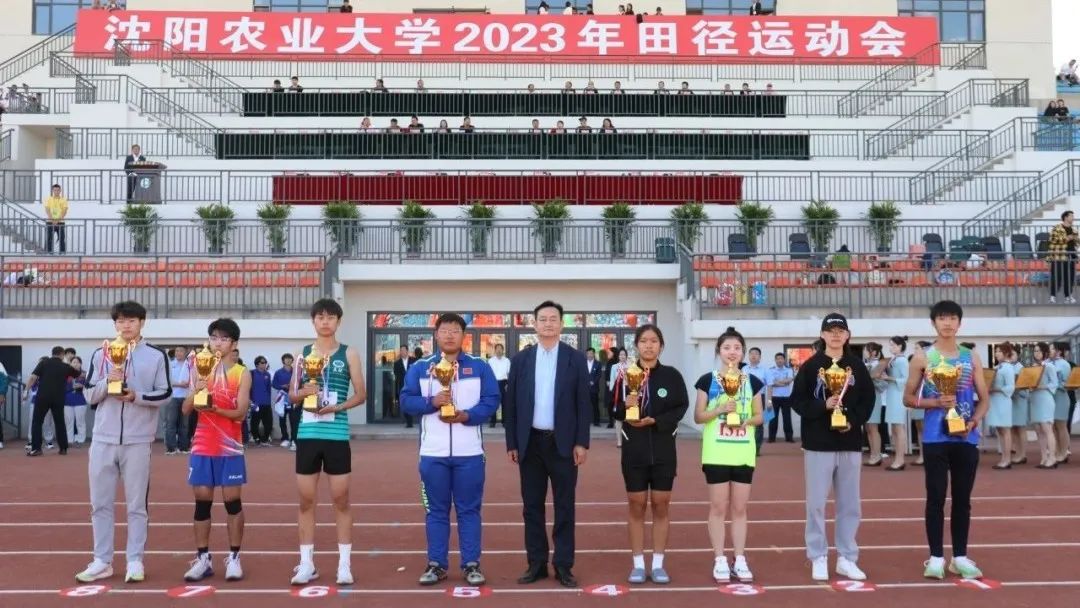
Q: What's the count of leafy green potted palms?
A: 12